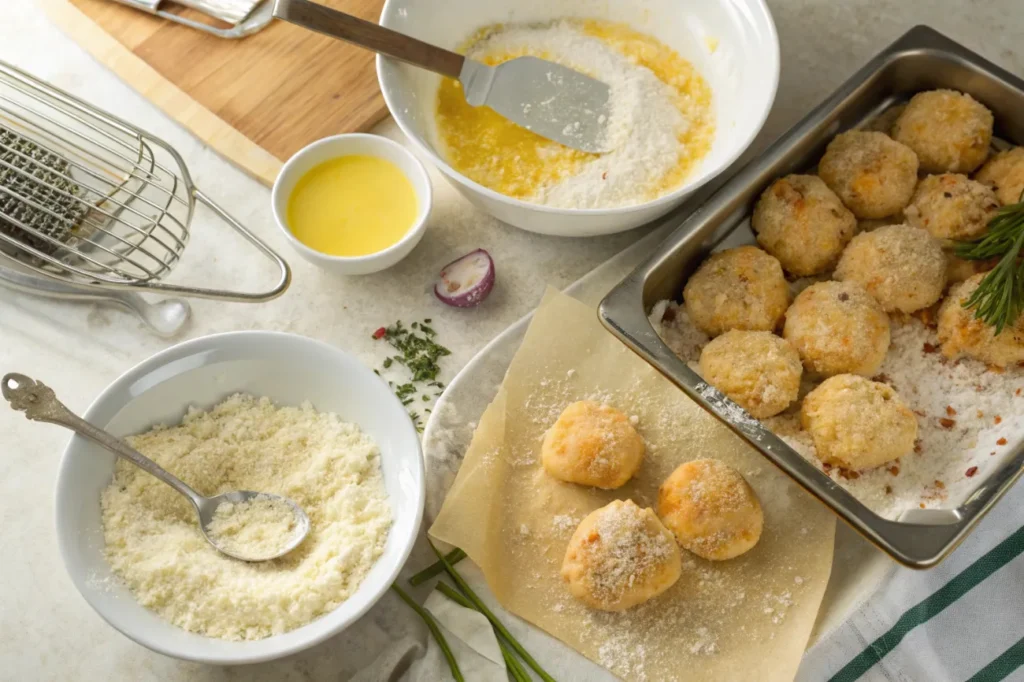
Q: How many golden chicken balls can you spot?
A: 14